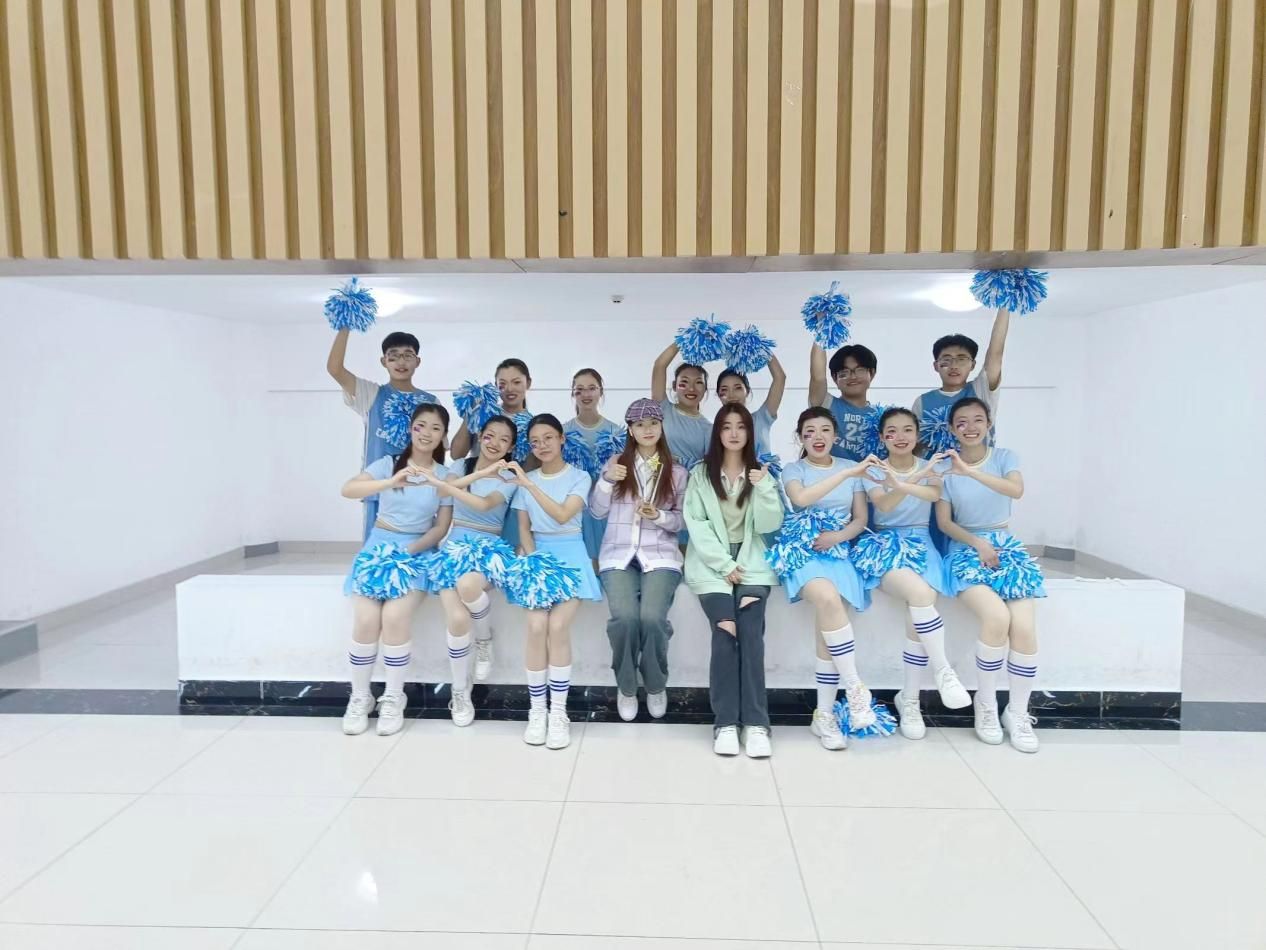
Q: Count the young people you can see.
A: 15